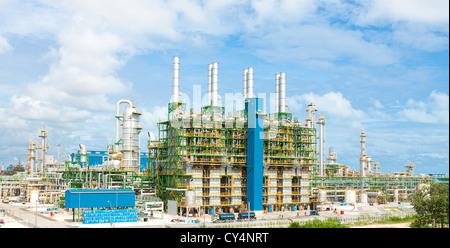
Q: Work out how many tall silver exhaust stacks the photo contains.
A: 7